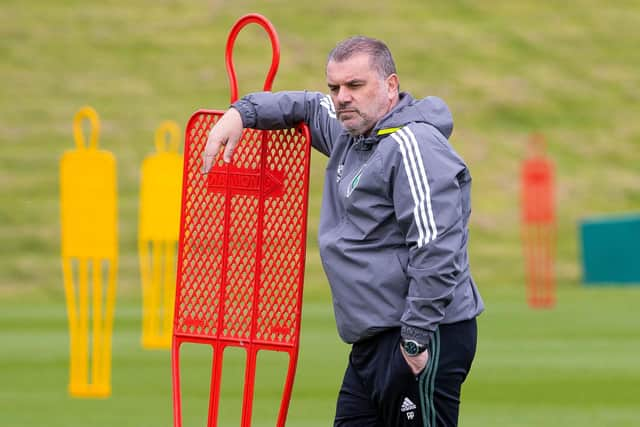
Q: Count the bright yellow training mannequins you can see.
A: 2